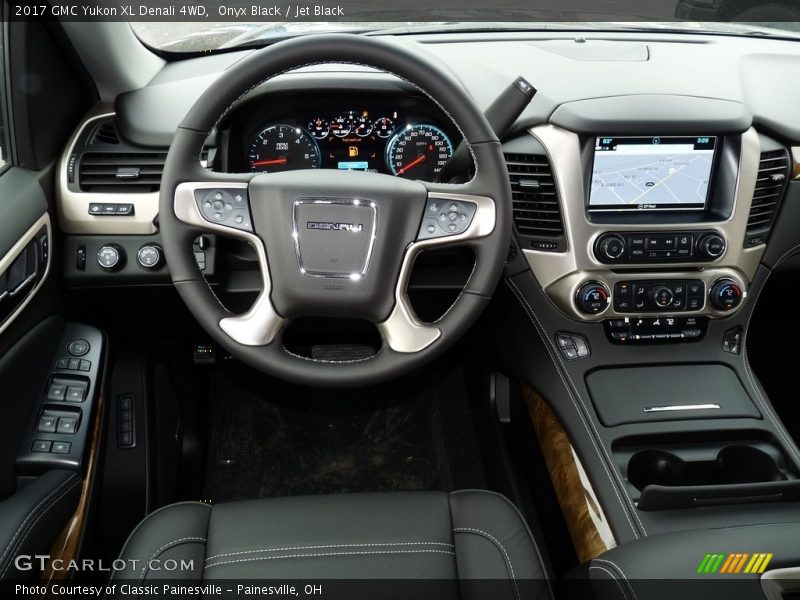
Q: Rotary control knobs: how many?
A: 7